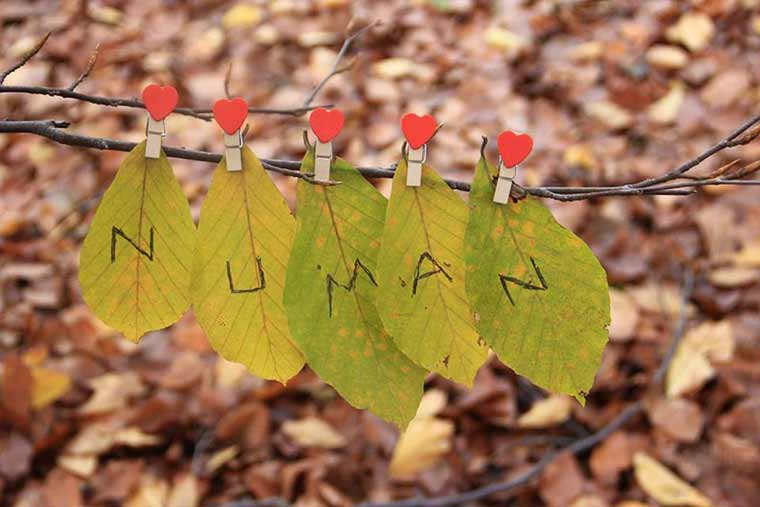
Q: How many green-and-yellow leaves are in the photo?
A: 5